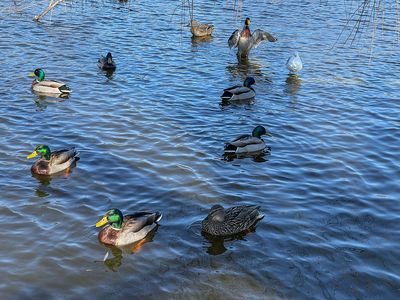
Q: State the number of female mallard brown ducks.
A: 2